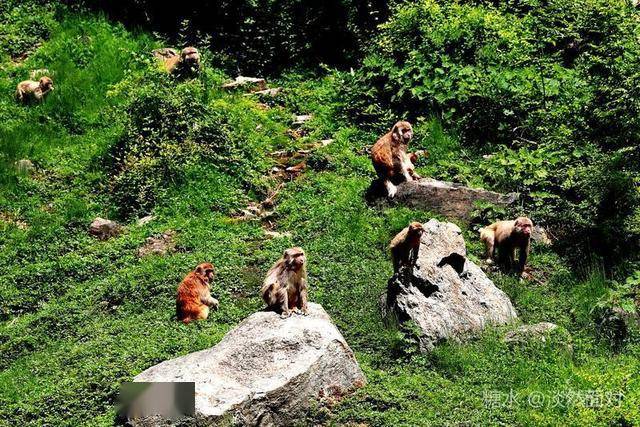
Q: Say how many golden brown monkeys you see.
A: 7